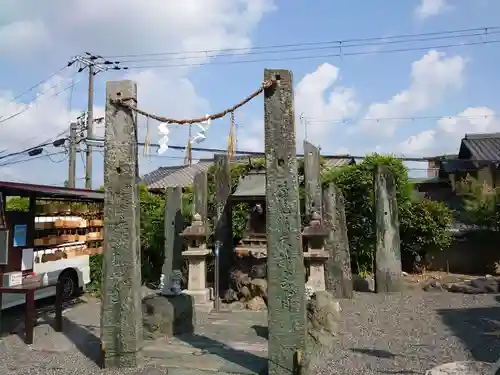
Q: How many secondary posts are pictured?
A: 6